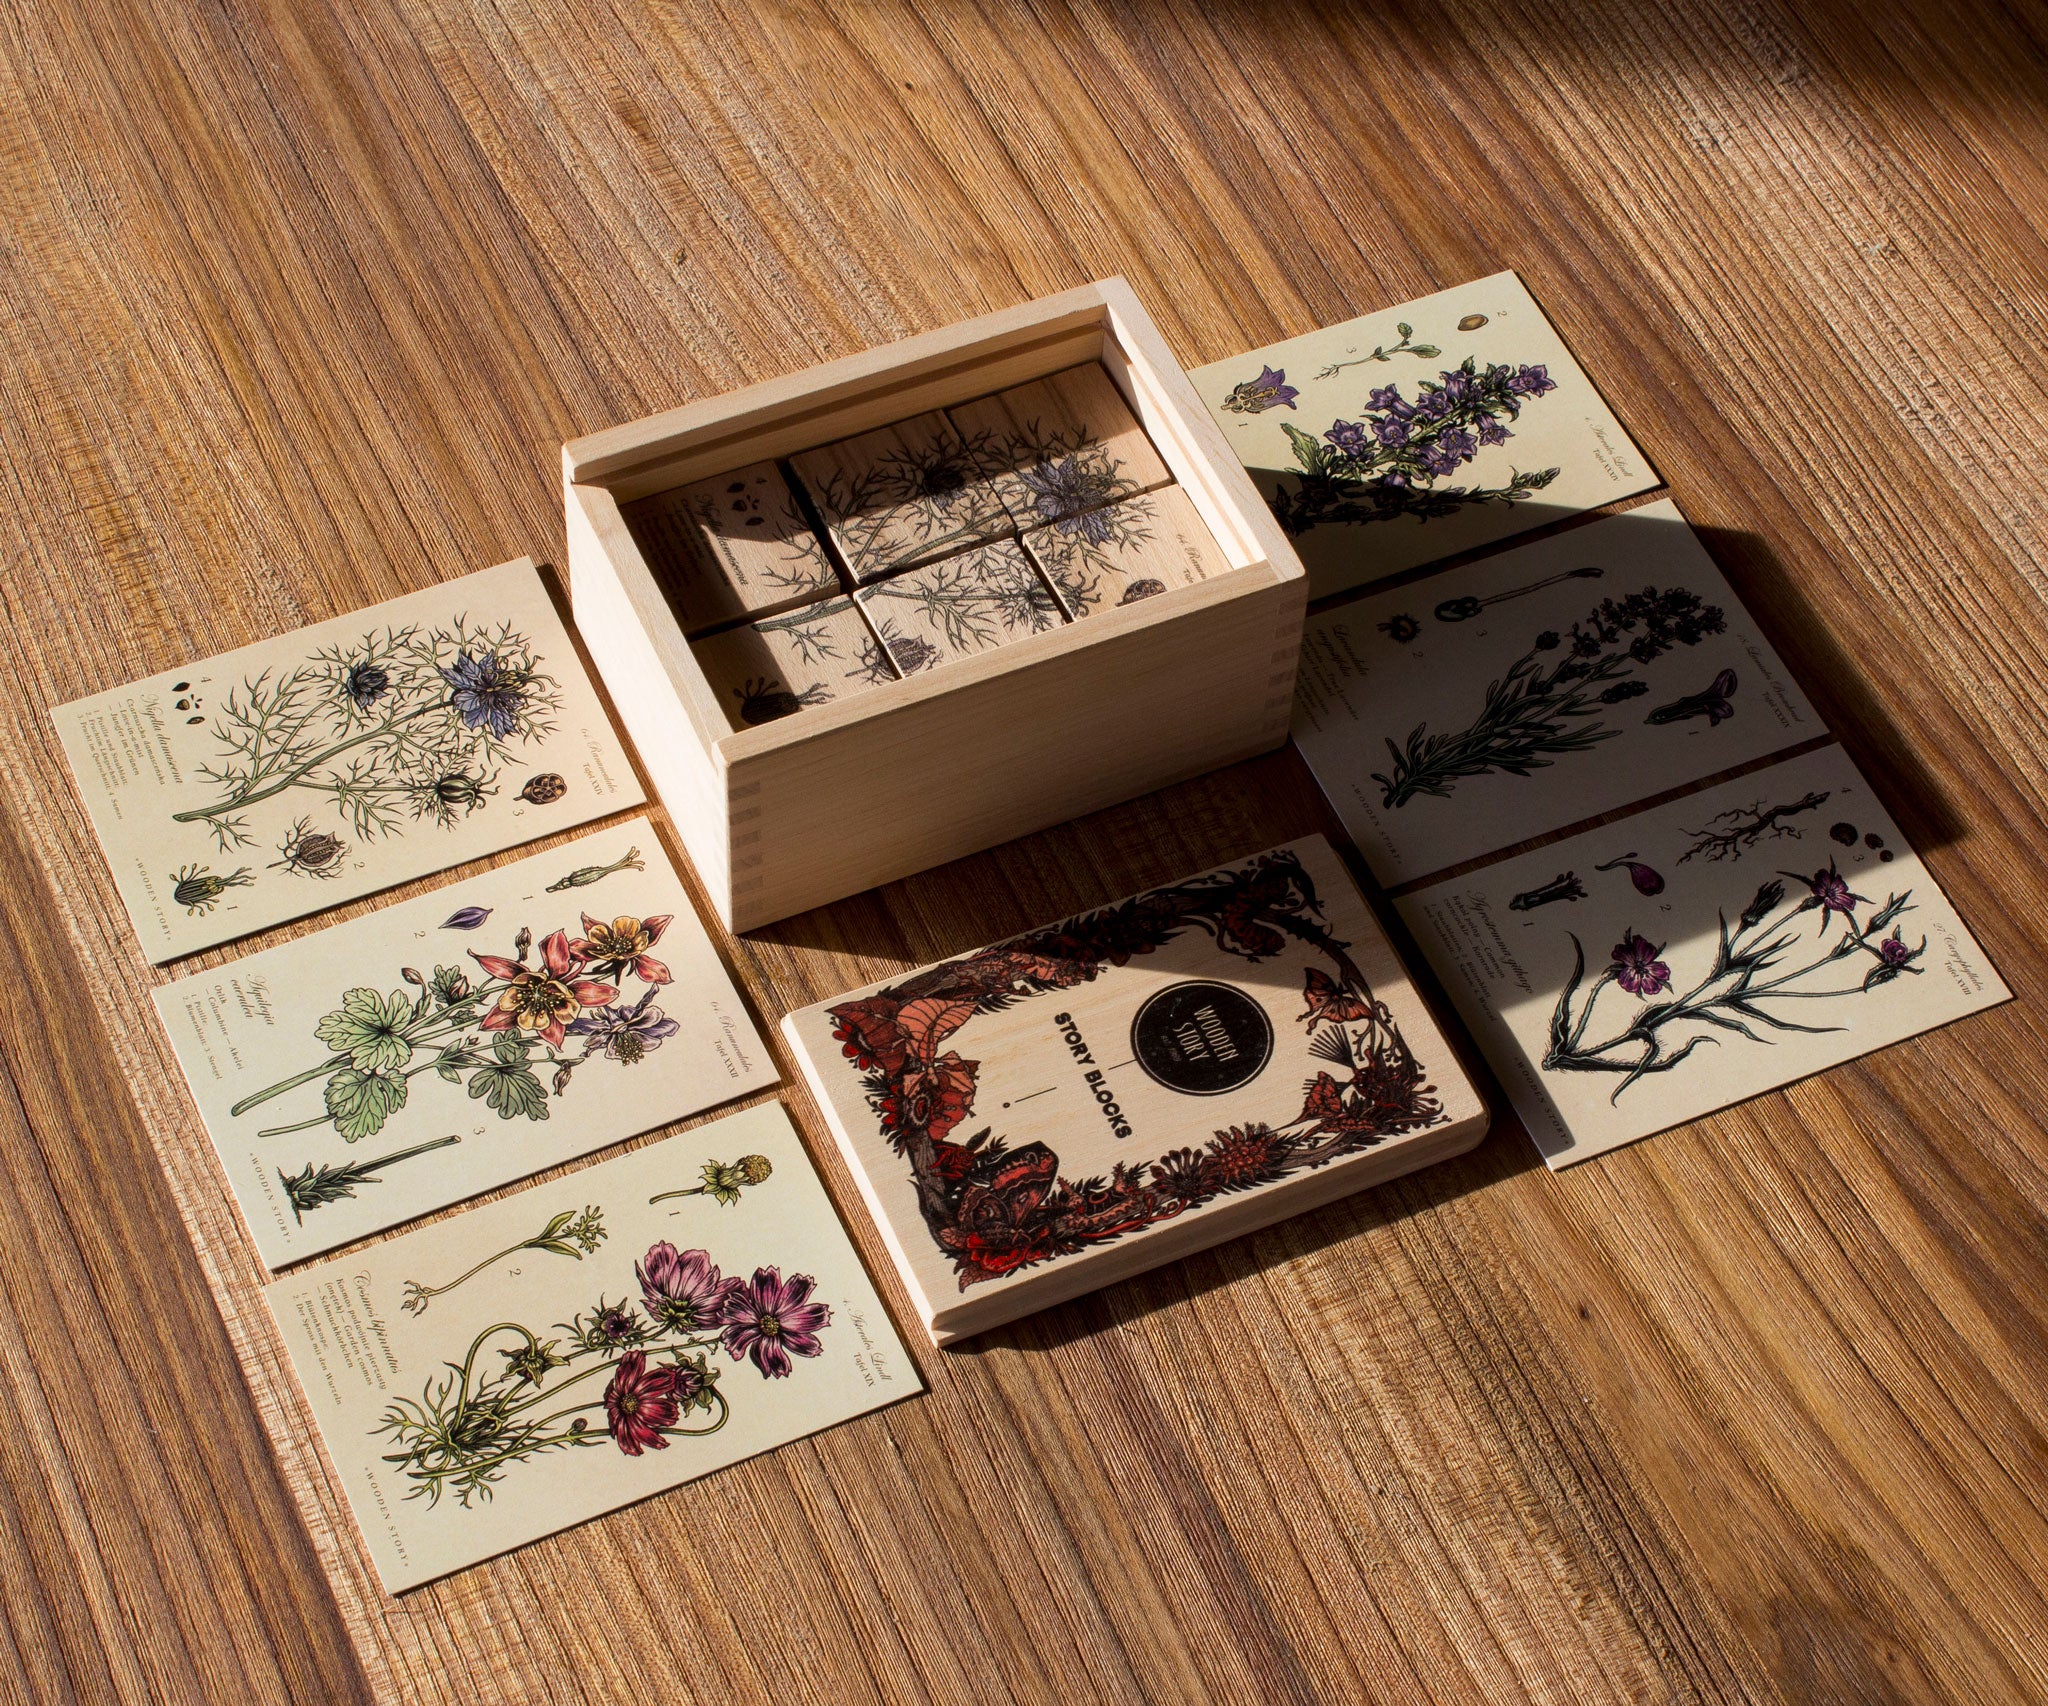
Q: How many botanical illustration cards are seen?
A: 6